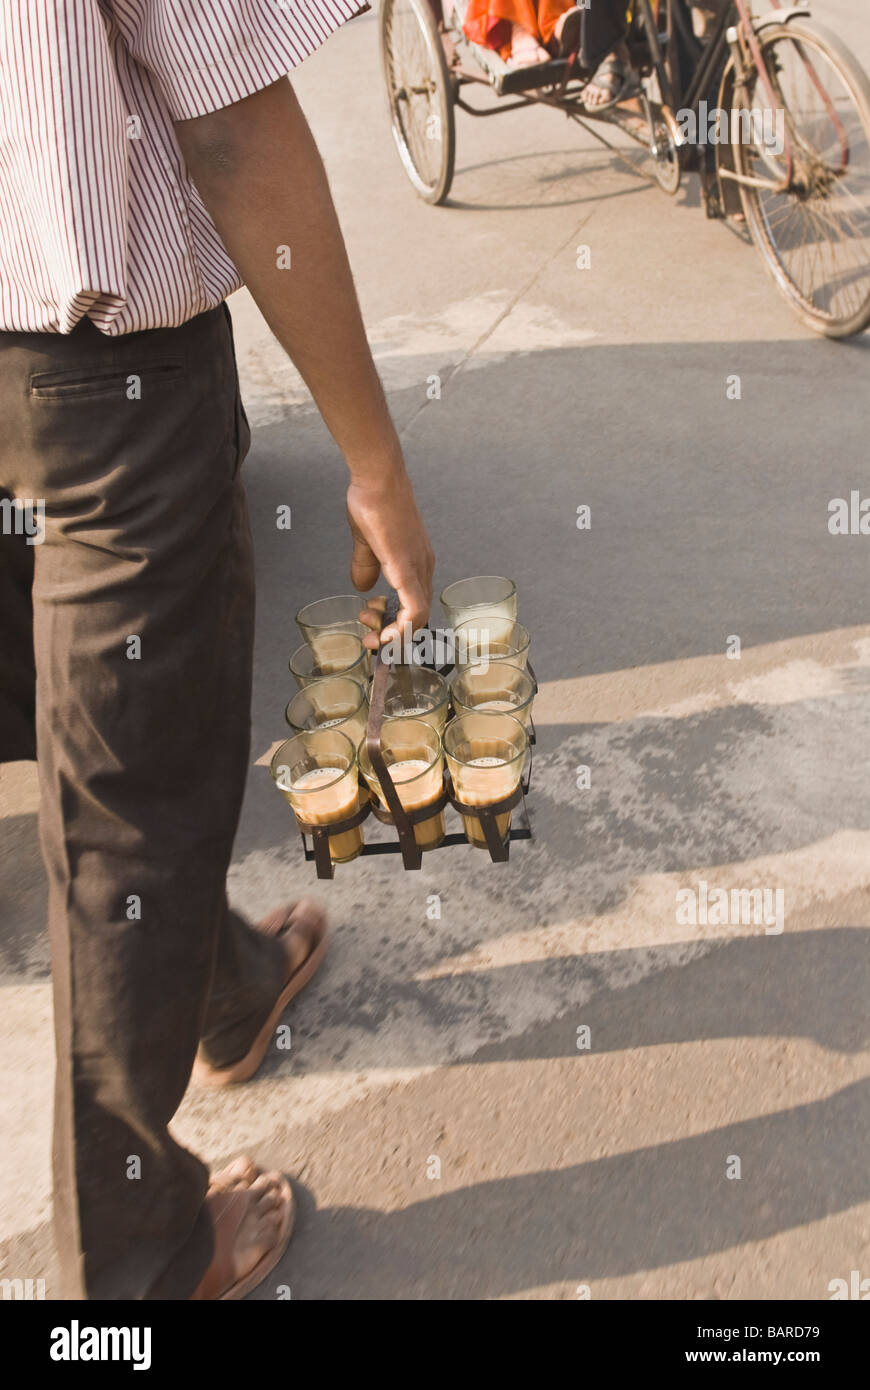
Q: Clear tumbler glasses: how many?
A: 10